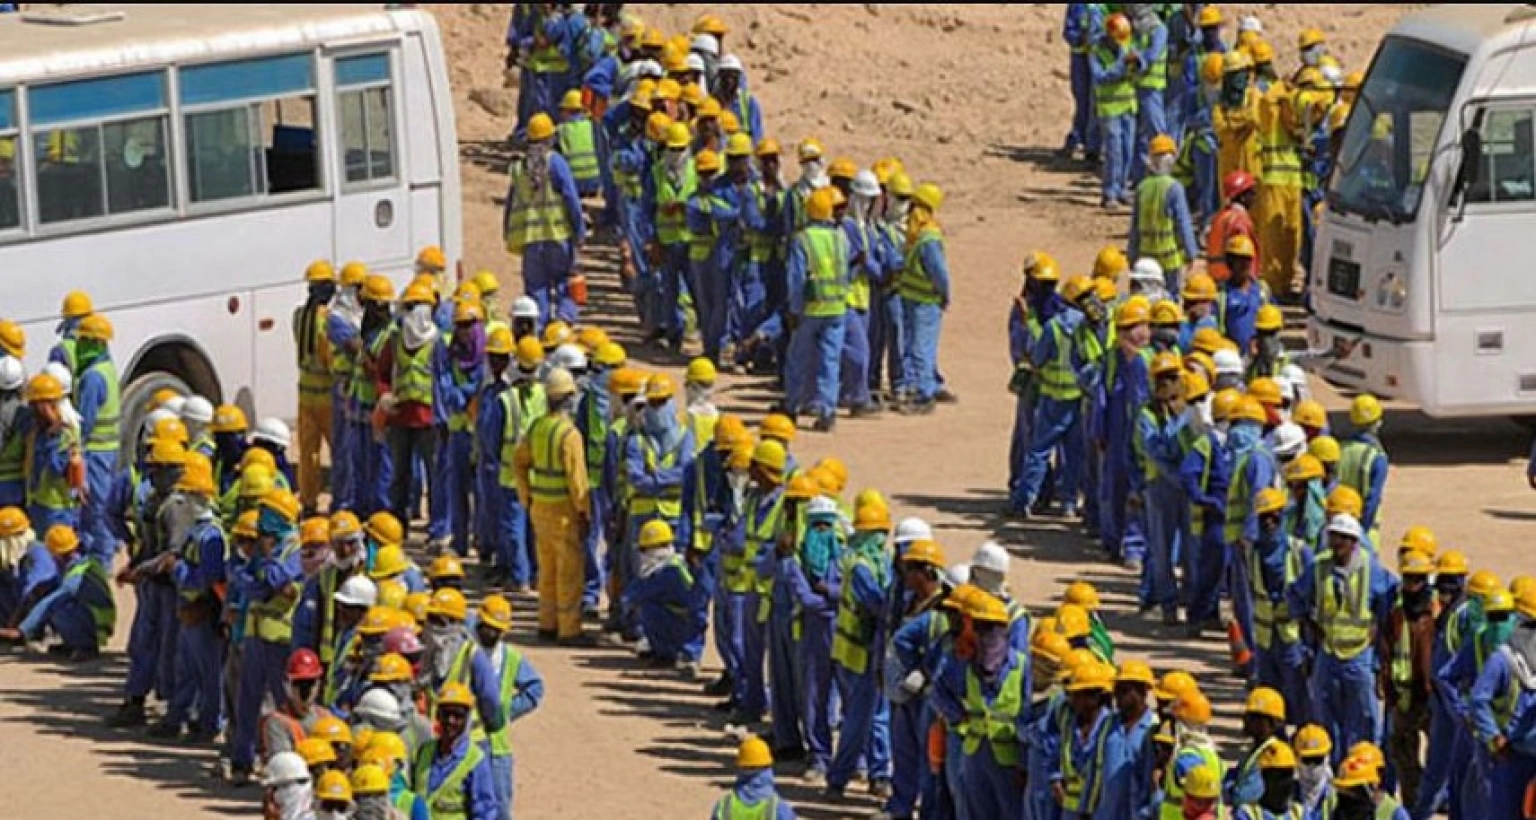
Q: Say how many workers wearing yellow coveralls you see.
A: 4